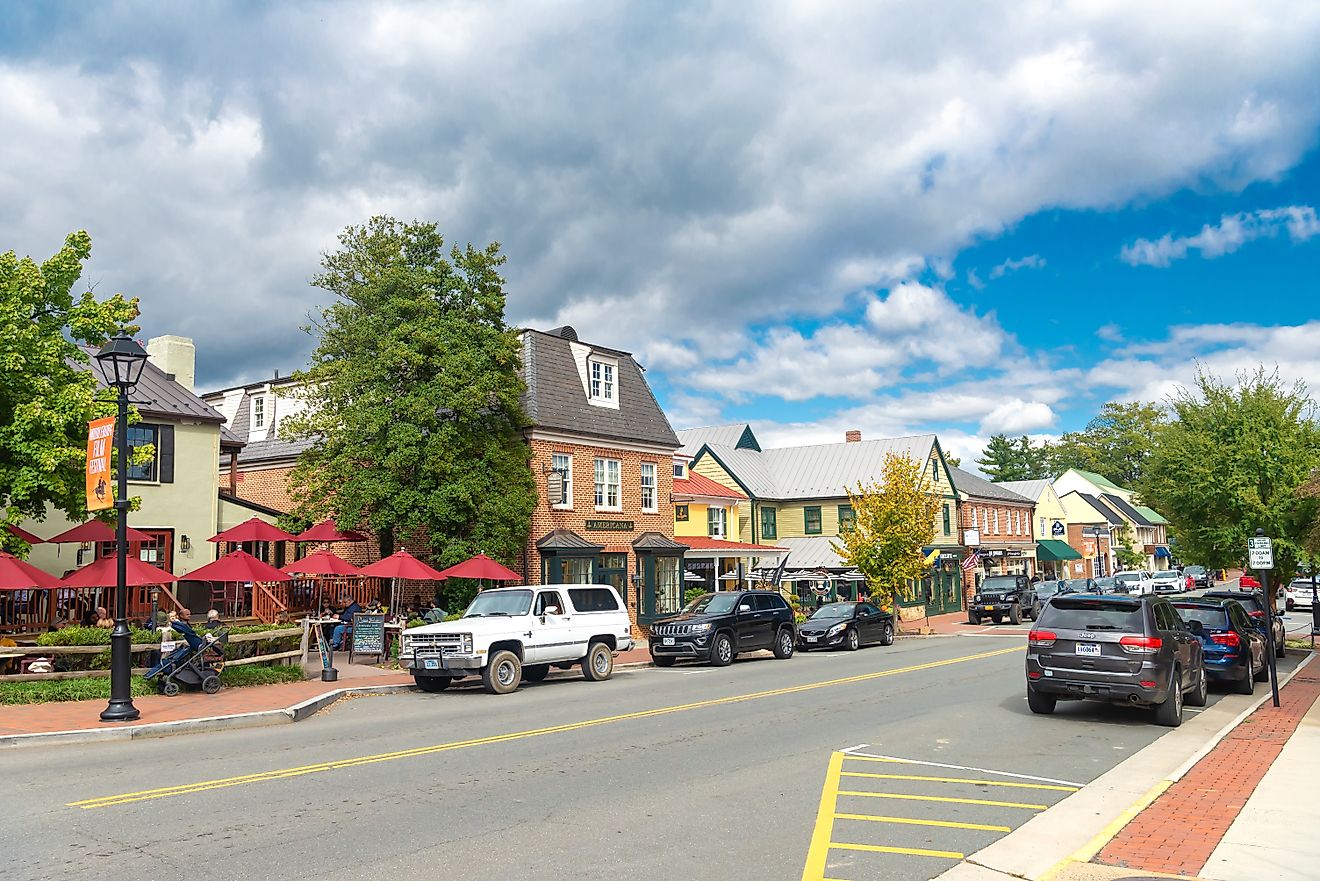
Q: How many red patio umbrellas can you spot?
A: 10